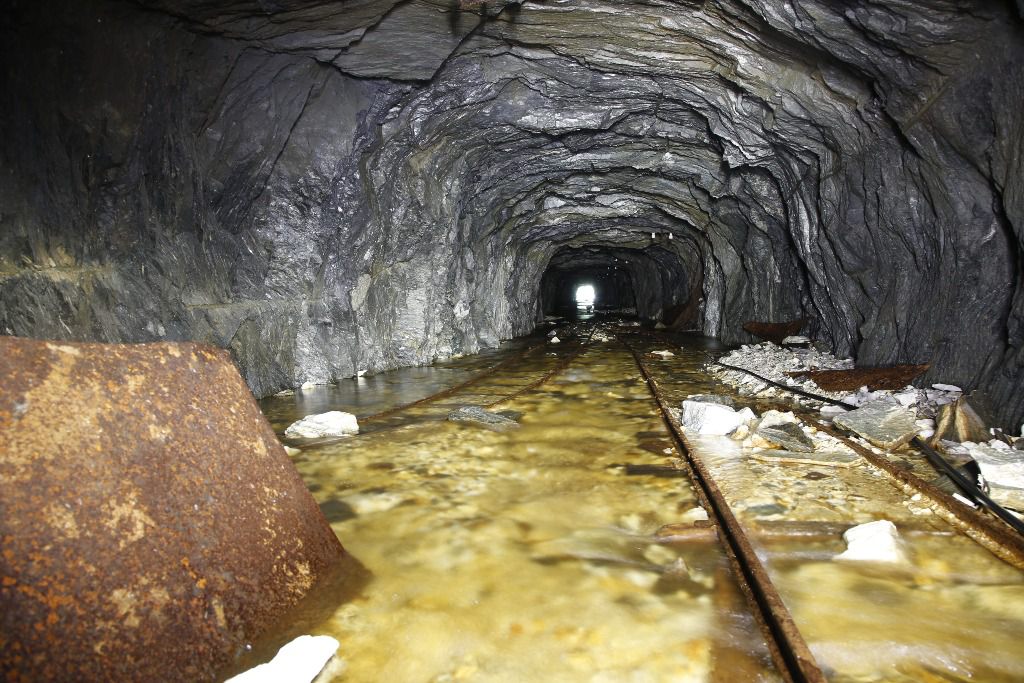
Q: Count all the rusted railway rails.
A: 4